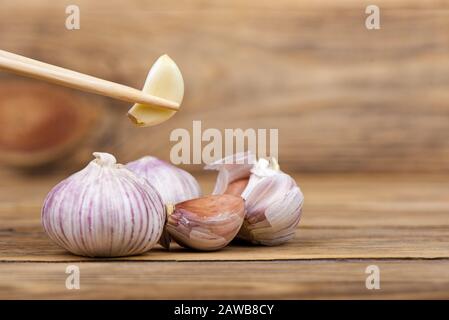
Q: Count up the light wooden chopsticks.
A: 2